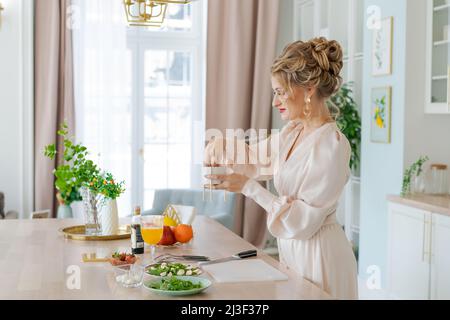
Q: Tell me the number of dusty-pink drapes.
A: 2